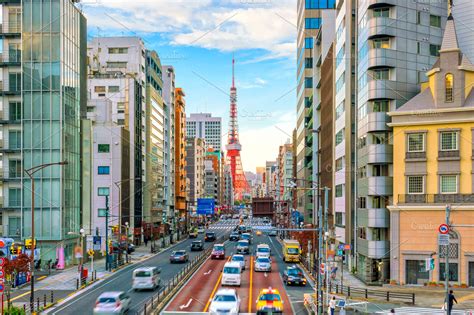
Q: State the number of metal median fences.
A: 1